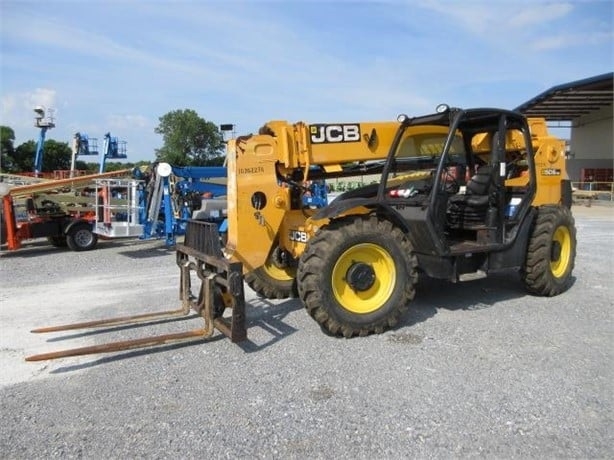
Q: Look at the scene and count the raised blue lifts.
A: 3